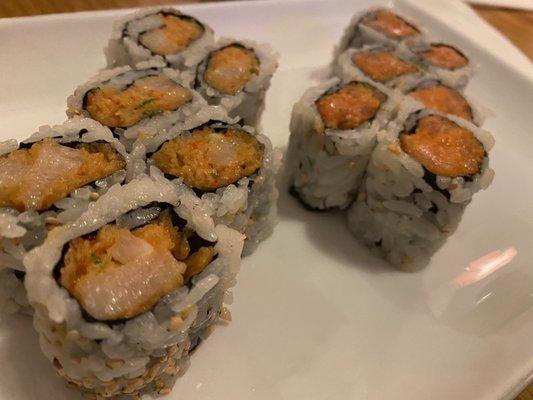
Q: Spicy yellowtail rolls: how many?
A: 6